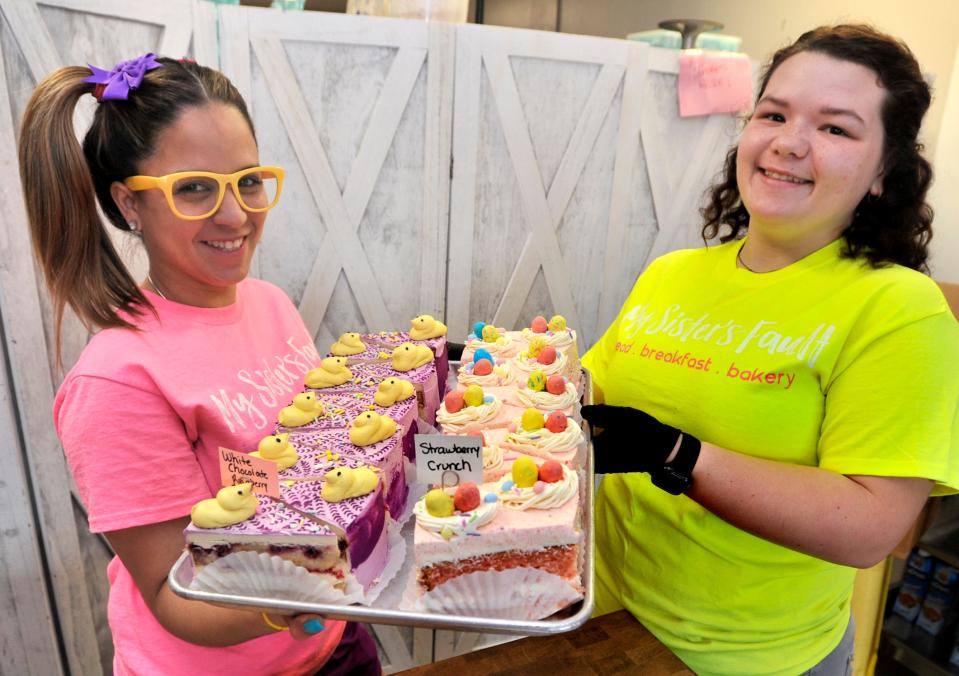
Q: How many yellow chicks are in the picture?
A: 10